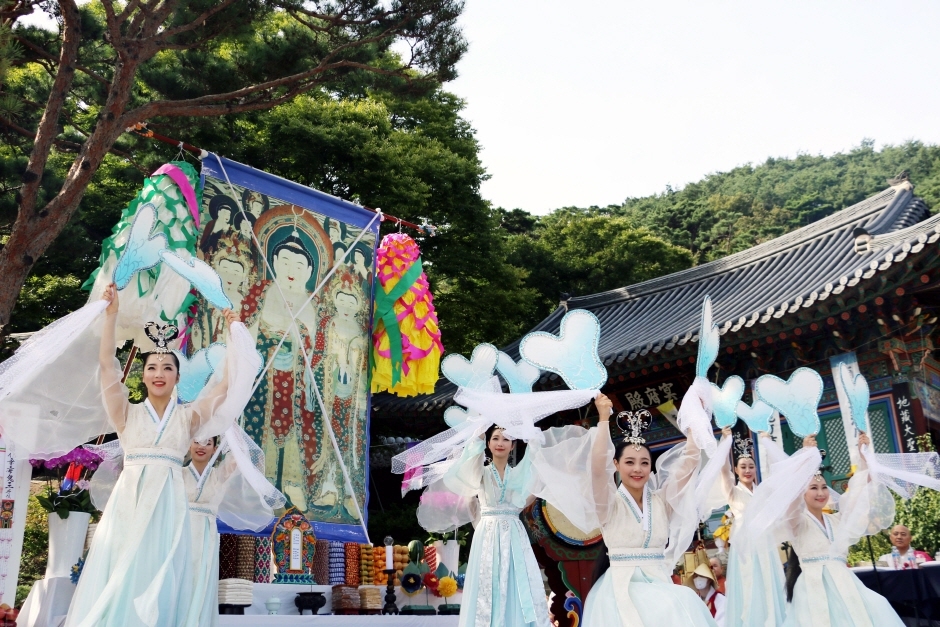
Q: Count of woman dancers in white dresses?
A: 6